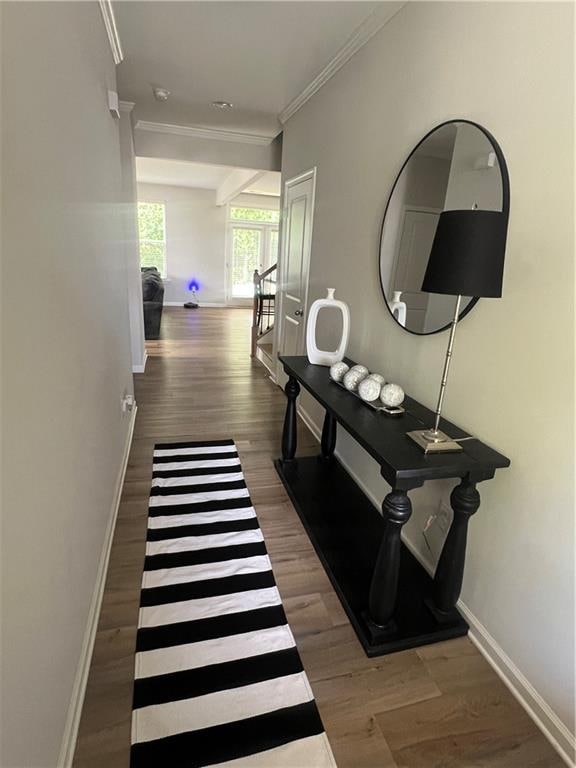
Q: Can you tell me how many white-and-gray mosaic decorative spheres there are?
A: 6